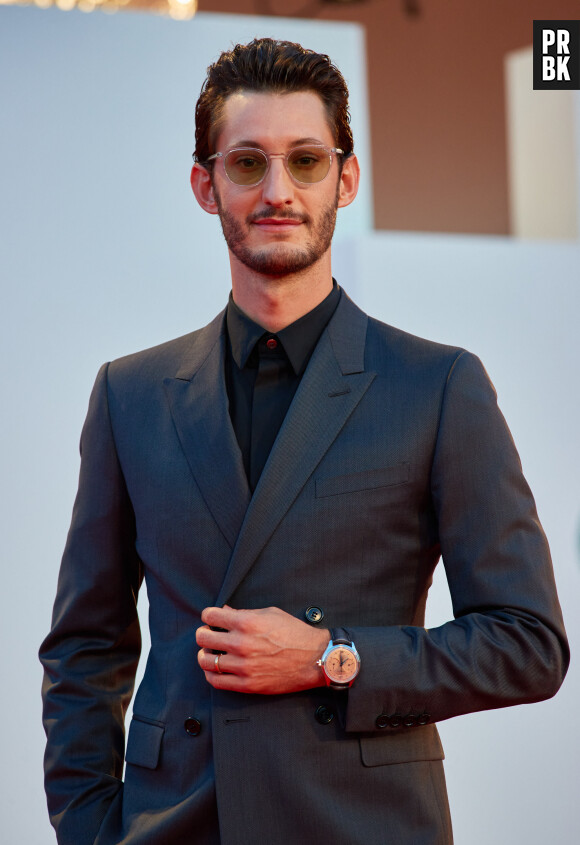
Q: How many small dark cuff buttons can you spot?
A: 4